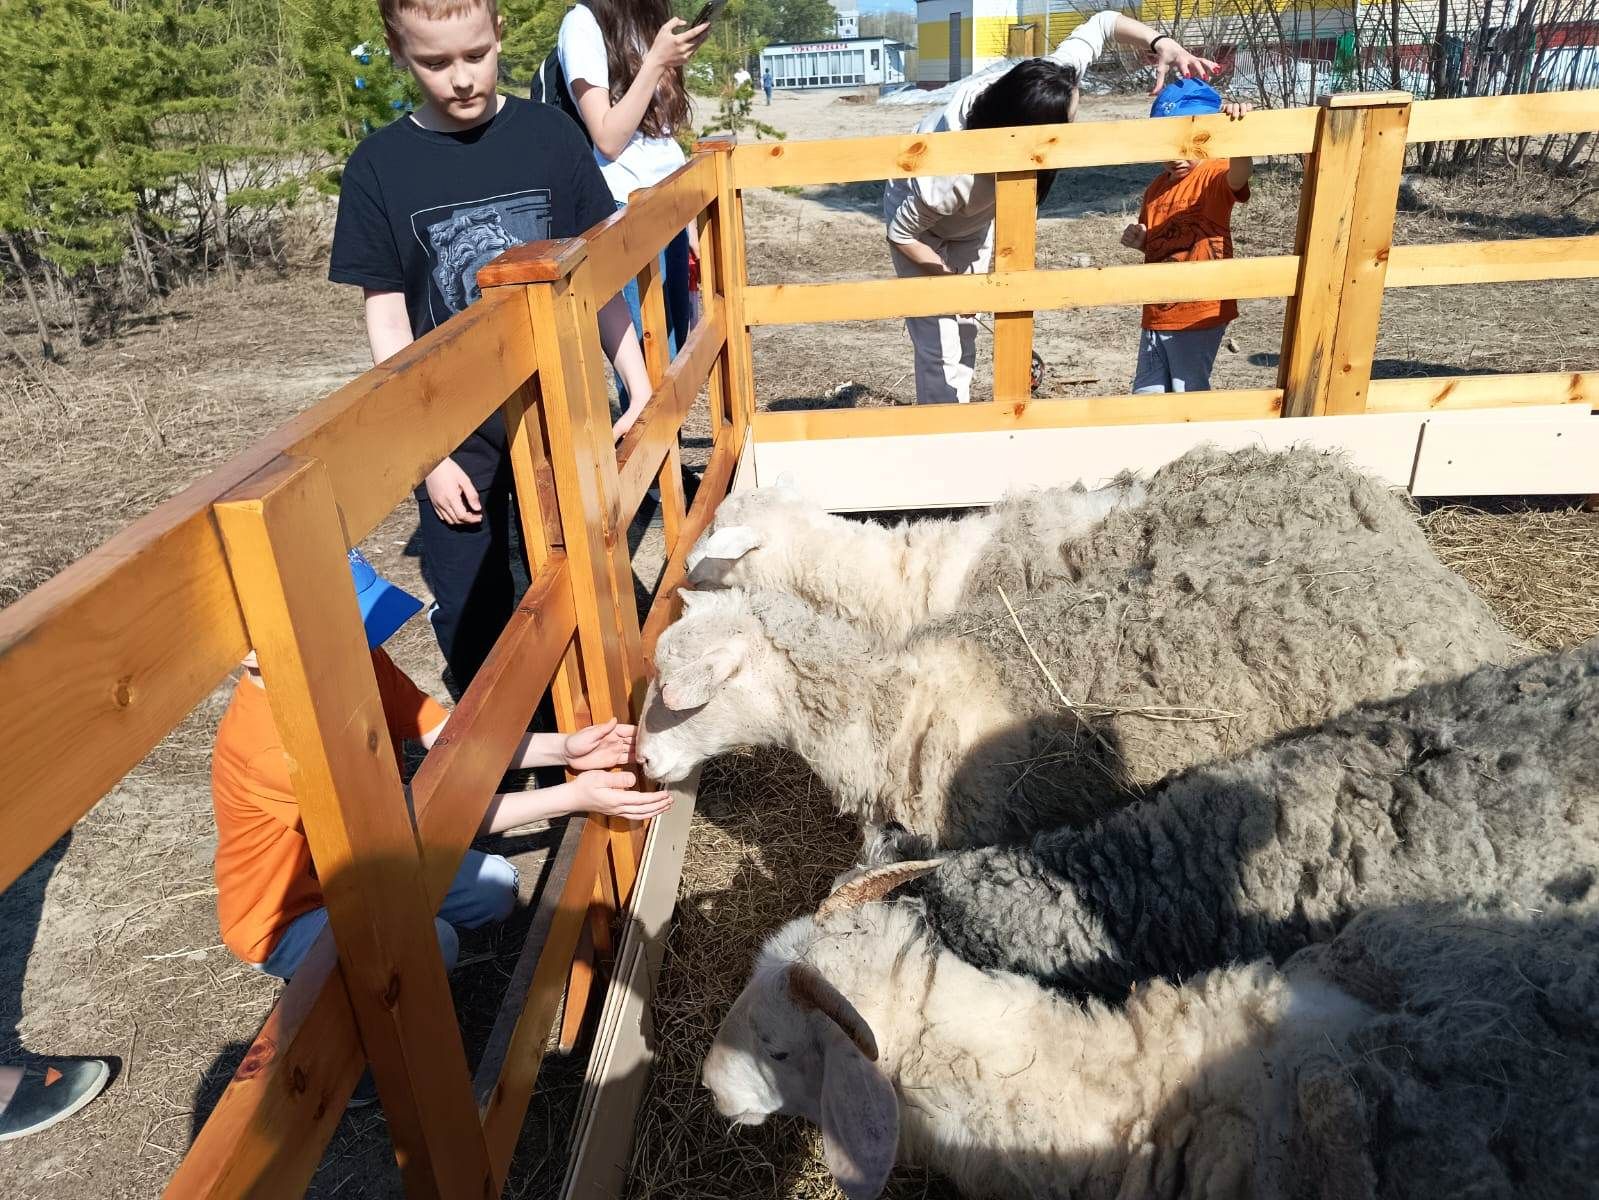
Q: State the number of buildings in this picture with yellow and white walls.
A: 1